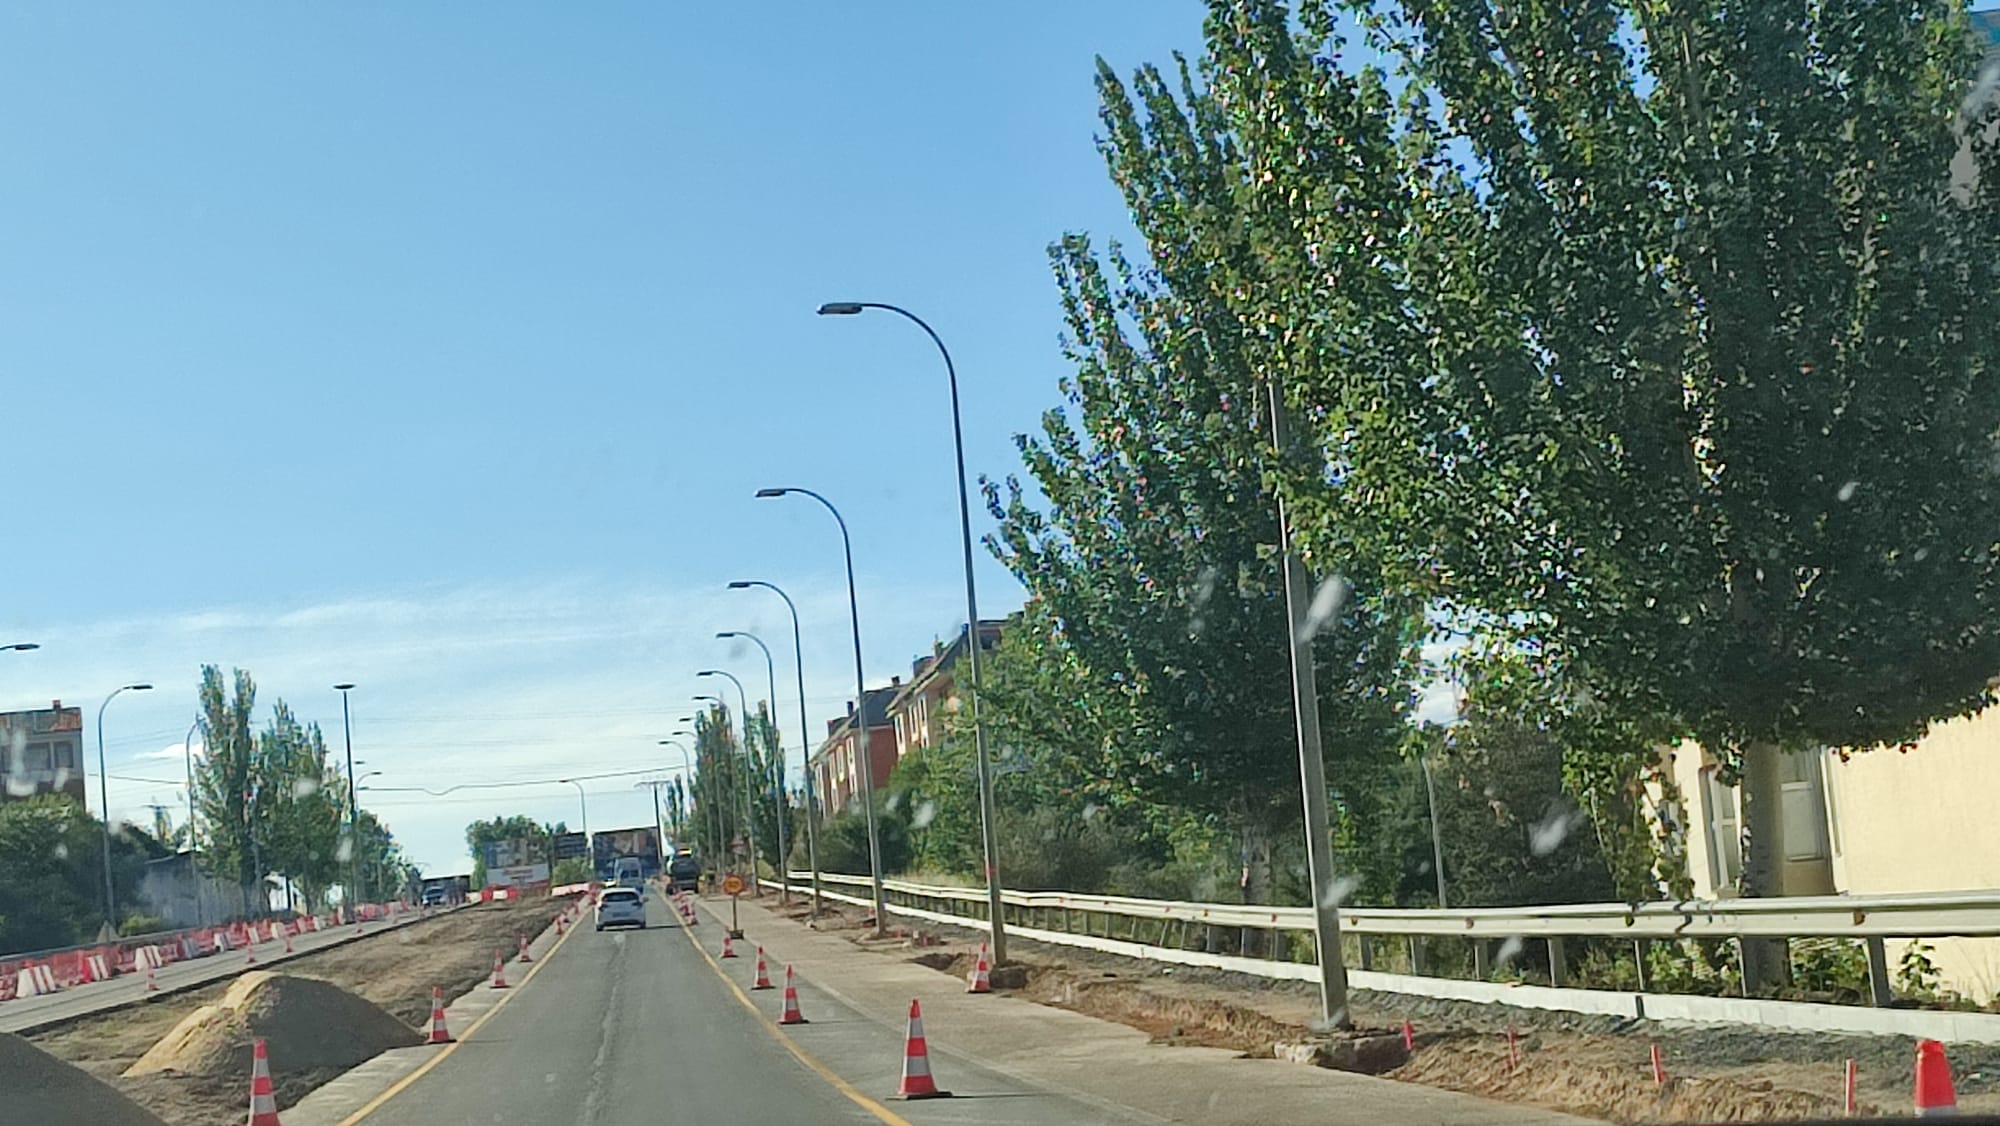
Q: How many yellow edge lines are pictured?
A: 2